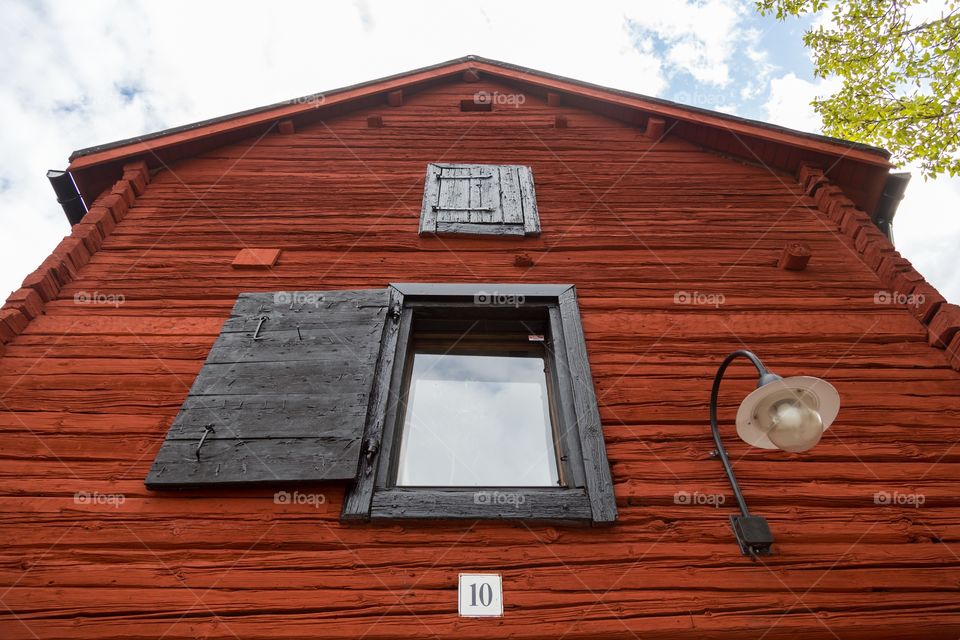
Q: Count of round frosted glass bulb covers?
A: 1